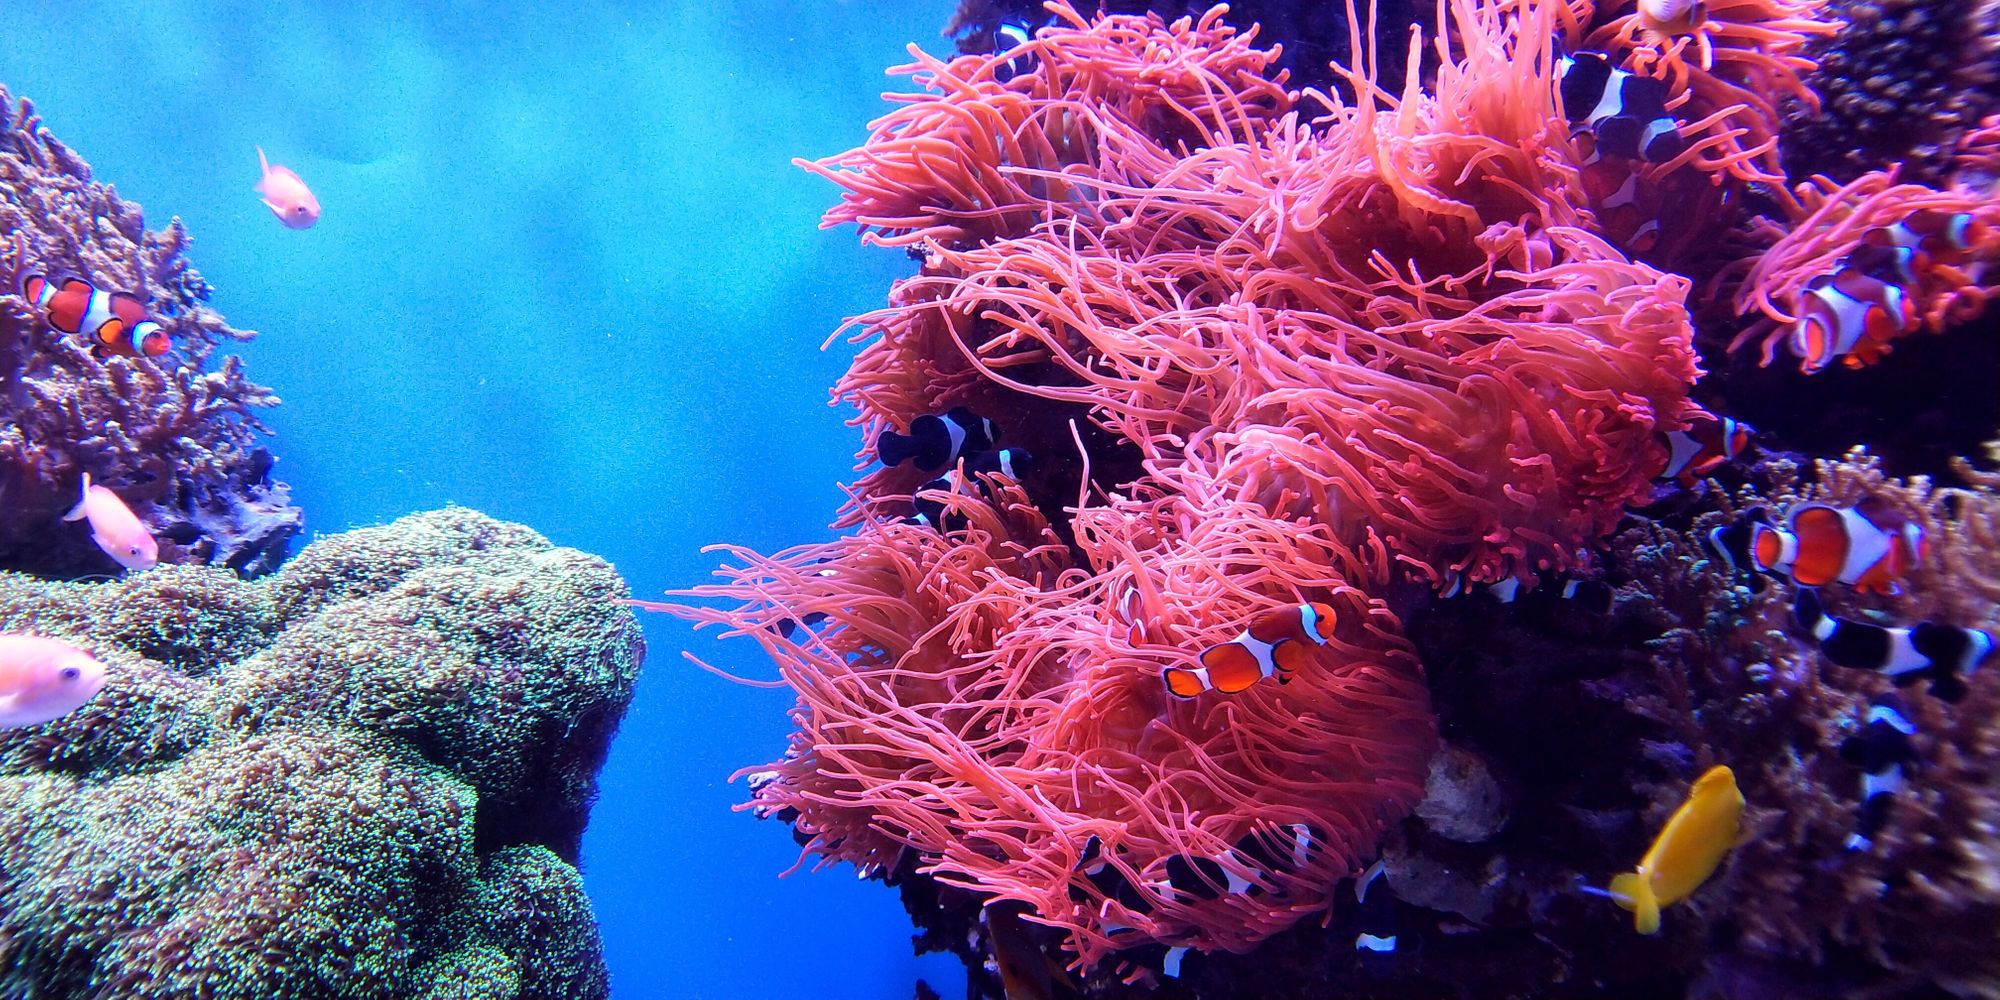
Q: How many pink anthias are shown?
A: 3